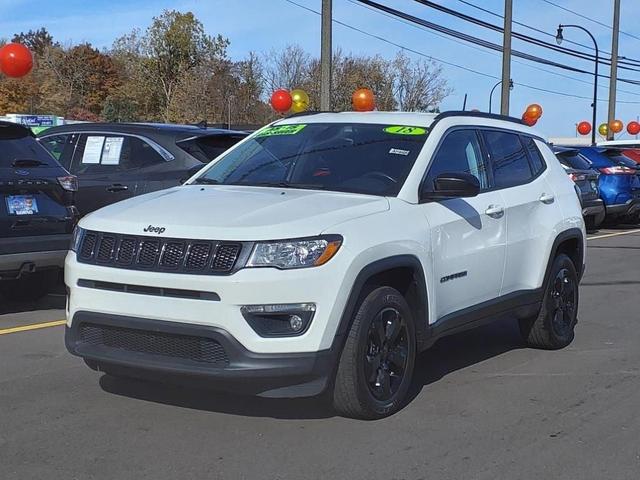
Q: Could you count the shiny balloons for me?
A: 10